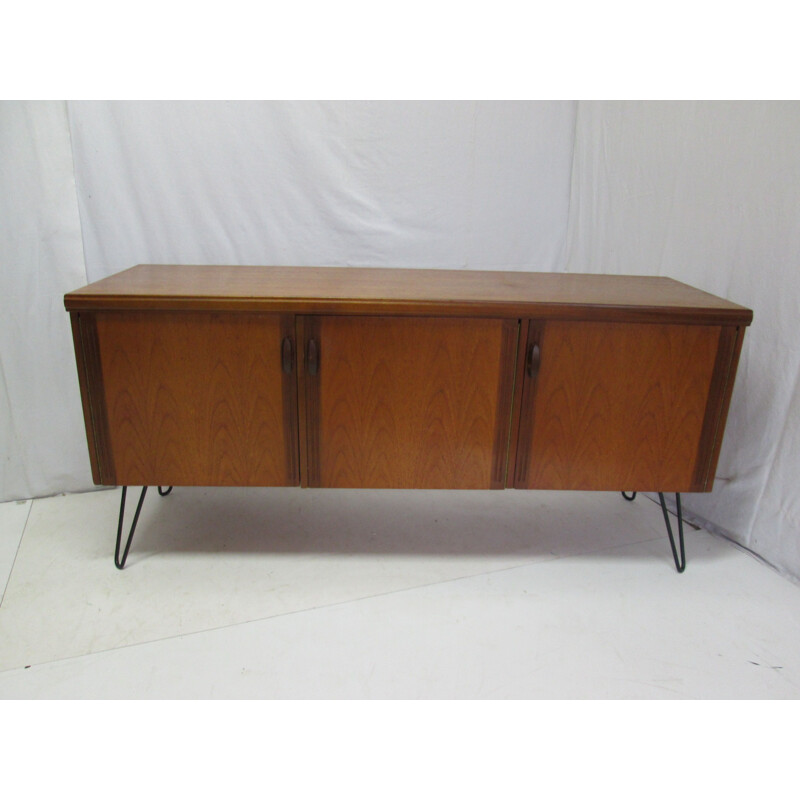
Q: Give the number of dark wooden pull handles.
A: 3